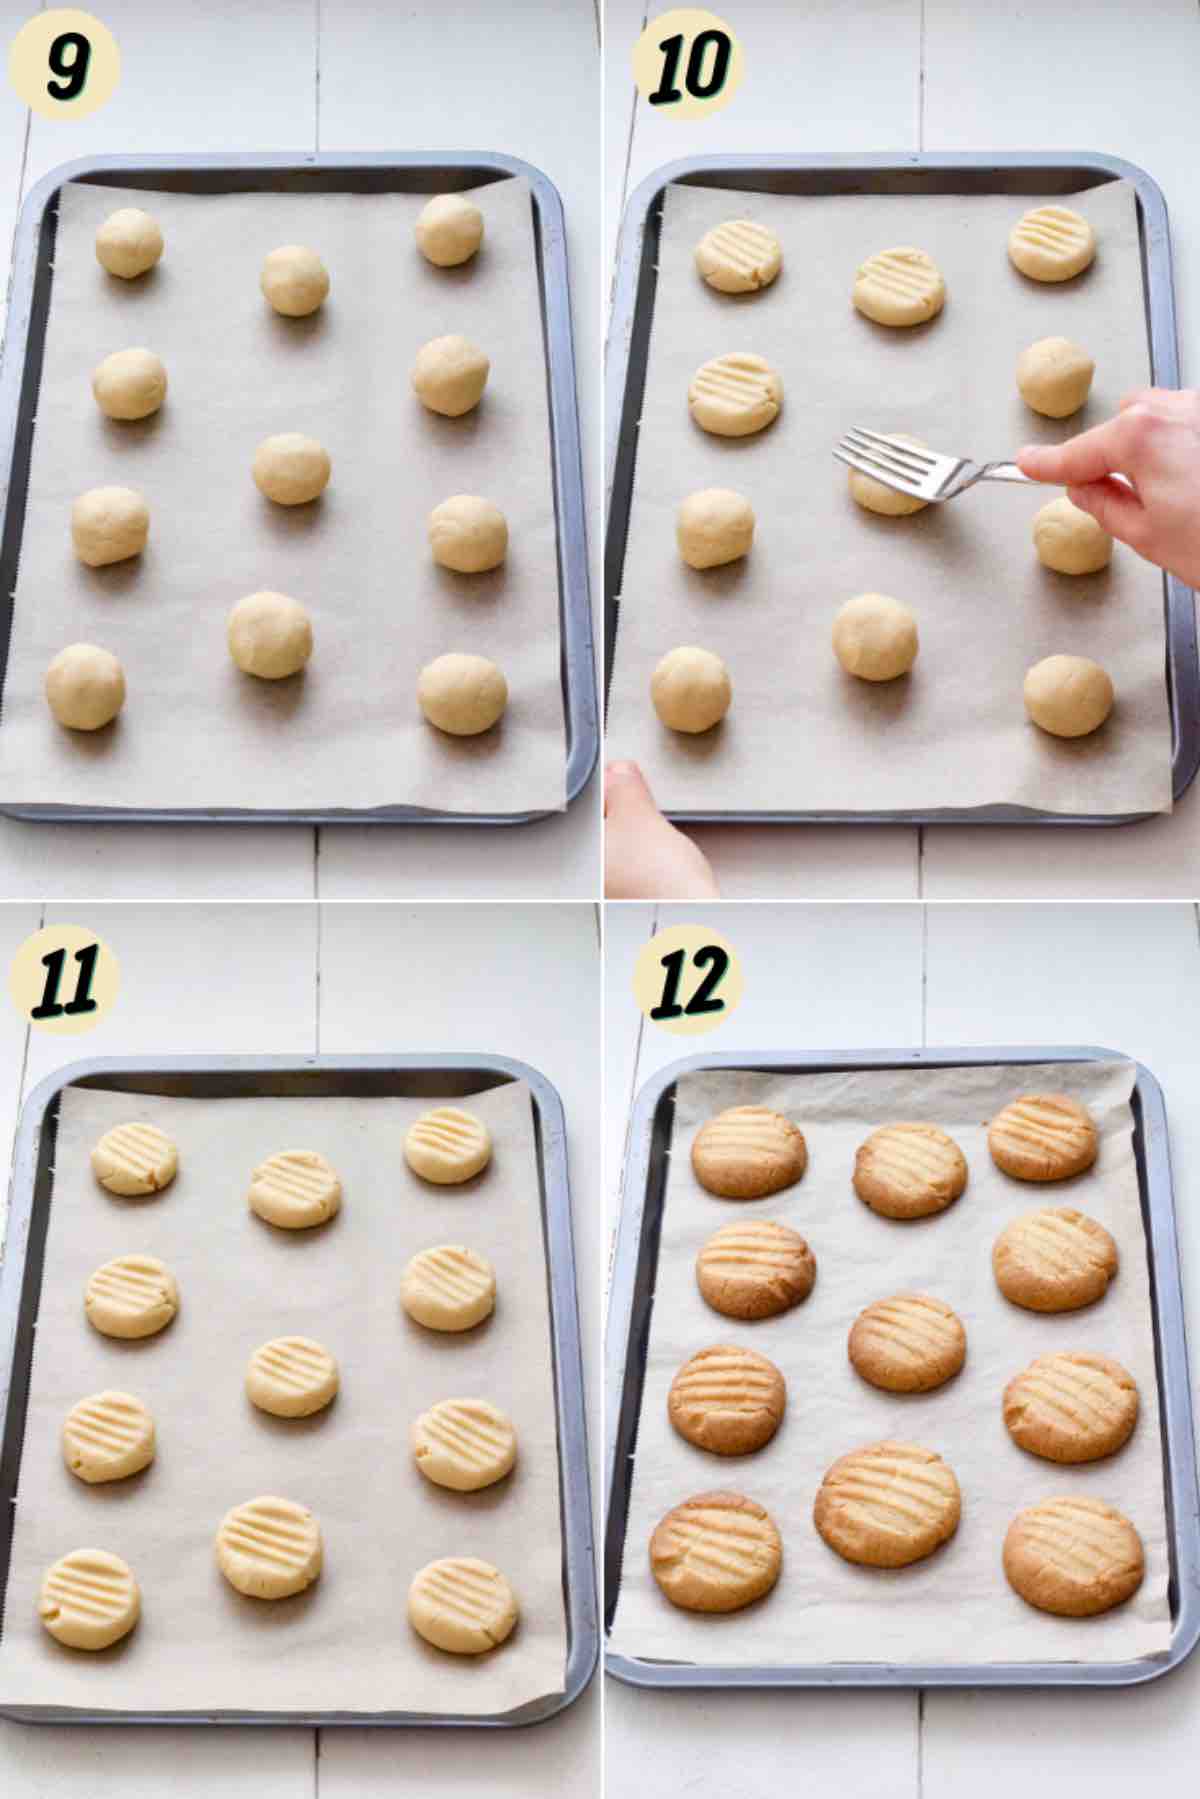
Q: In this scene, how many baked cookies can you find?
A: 11